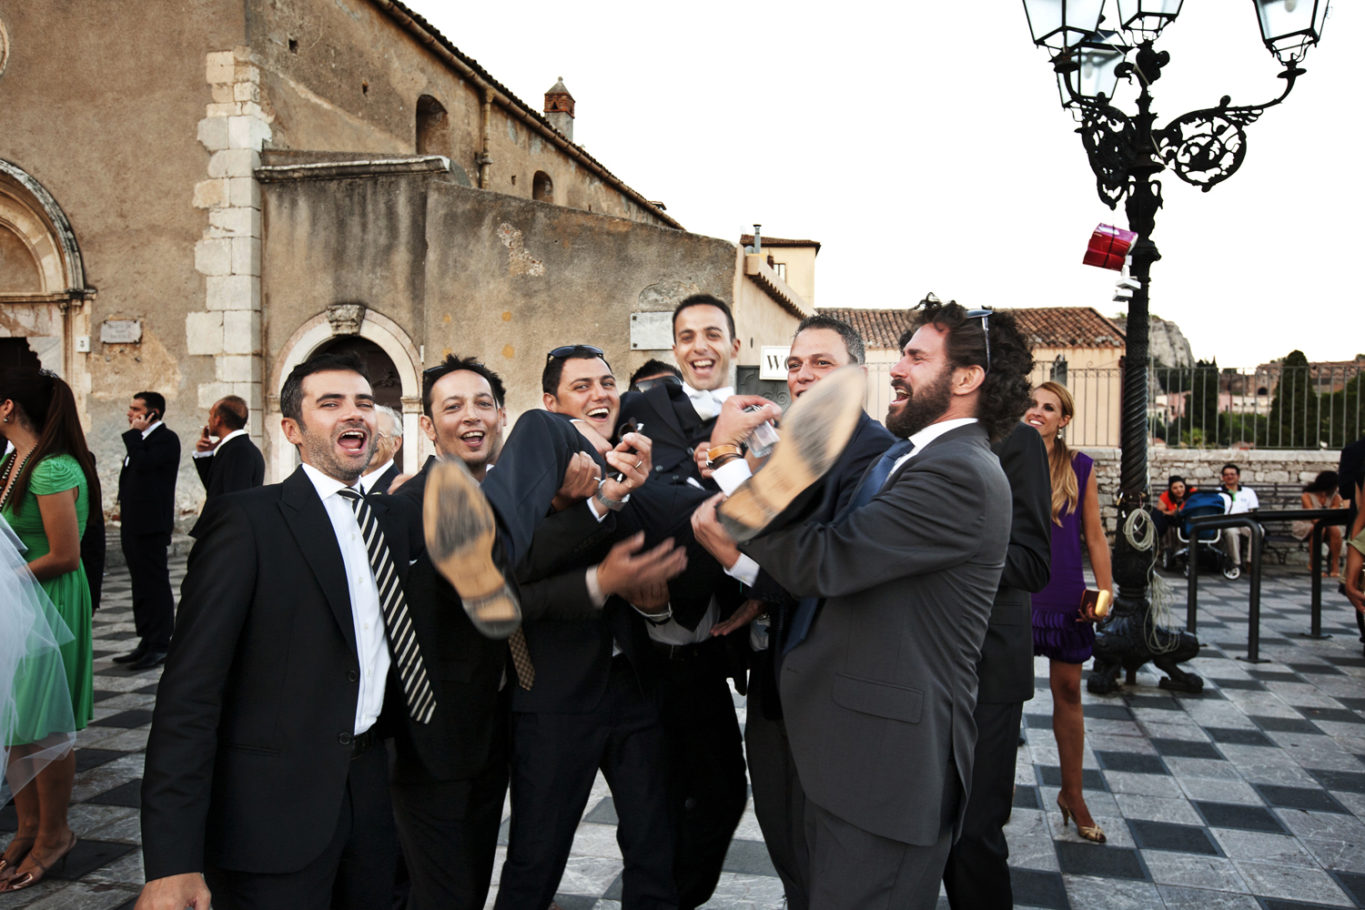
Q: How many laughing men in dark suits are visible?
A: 6